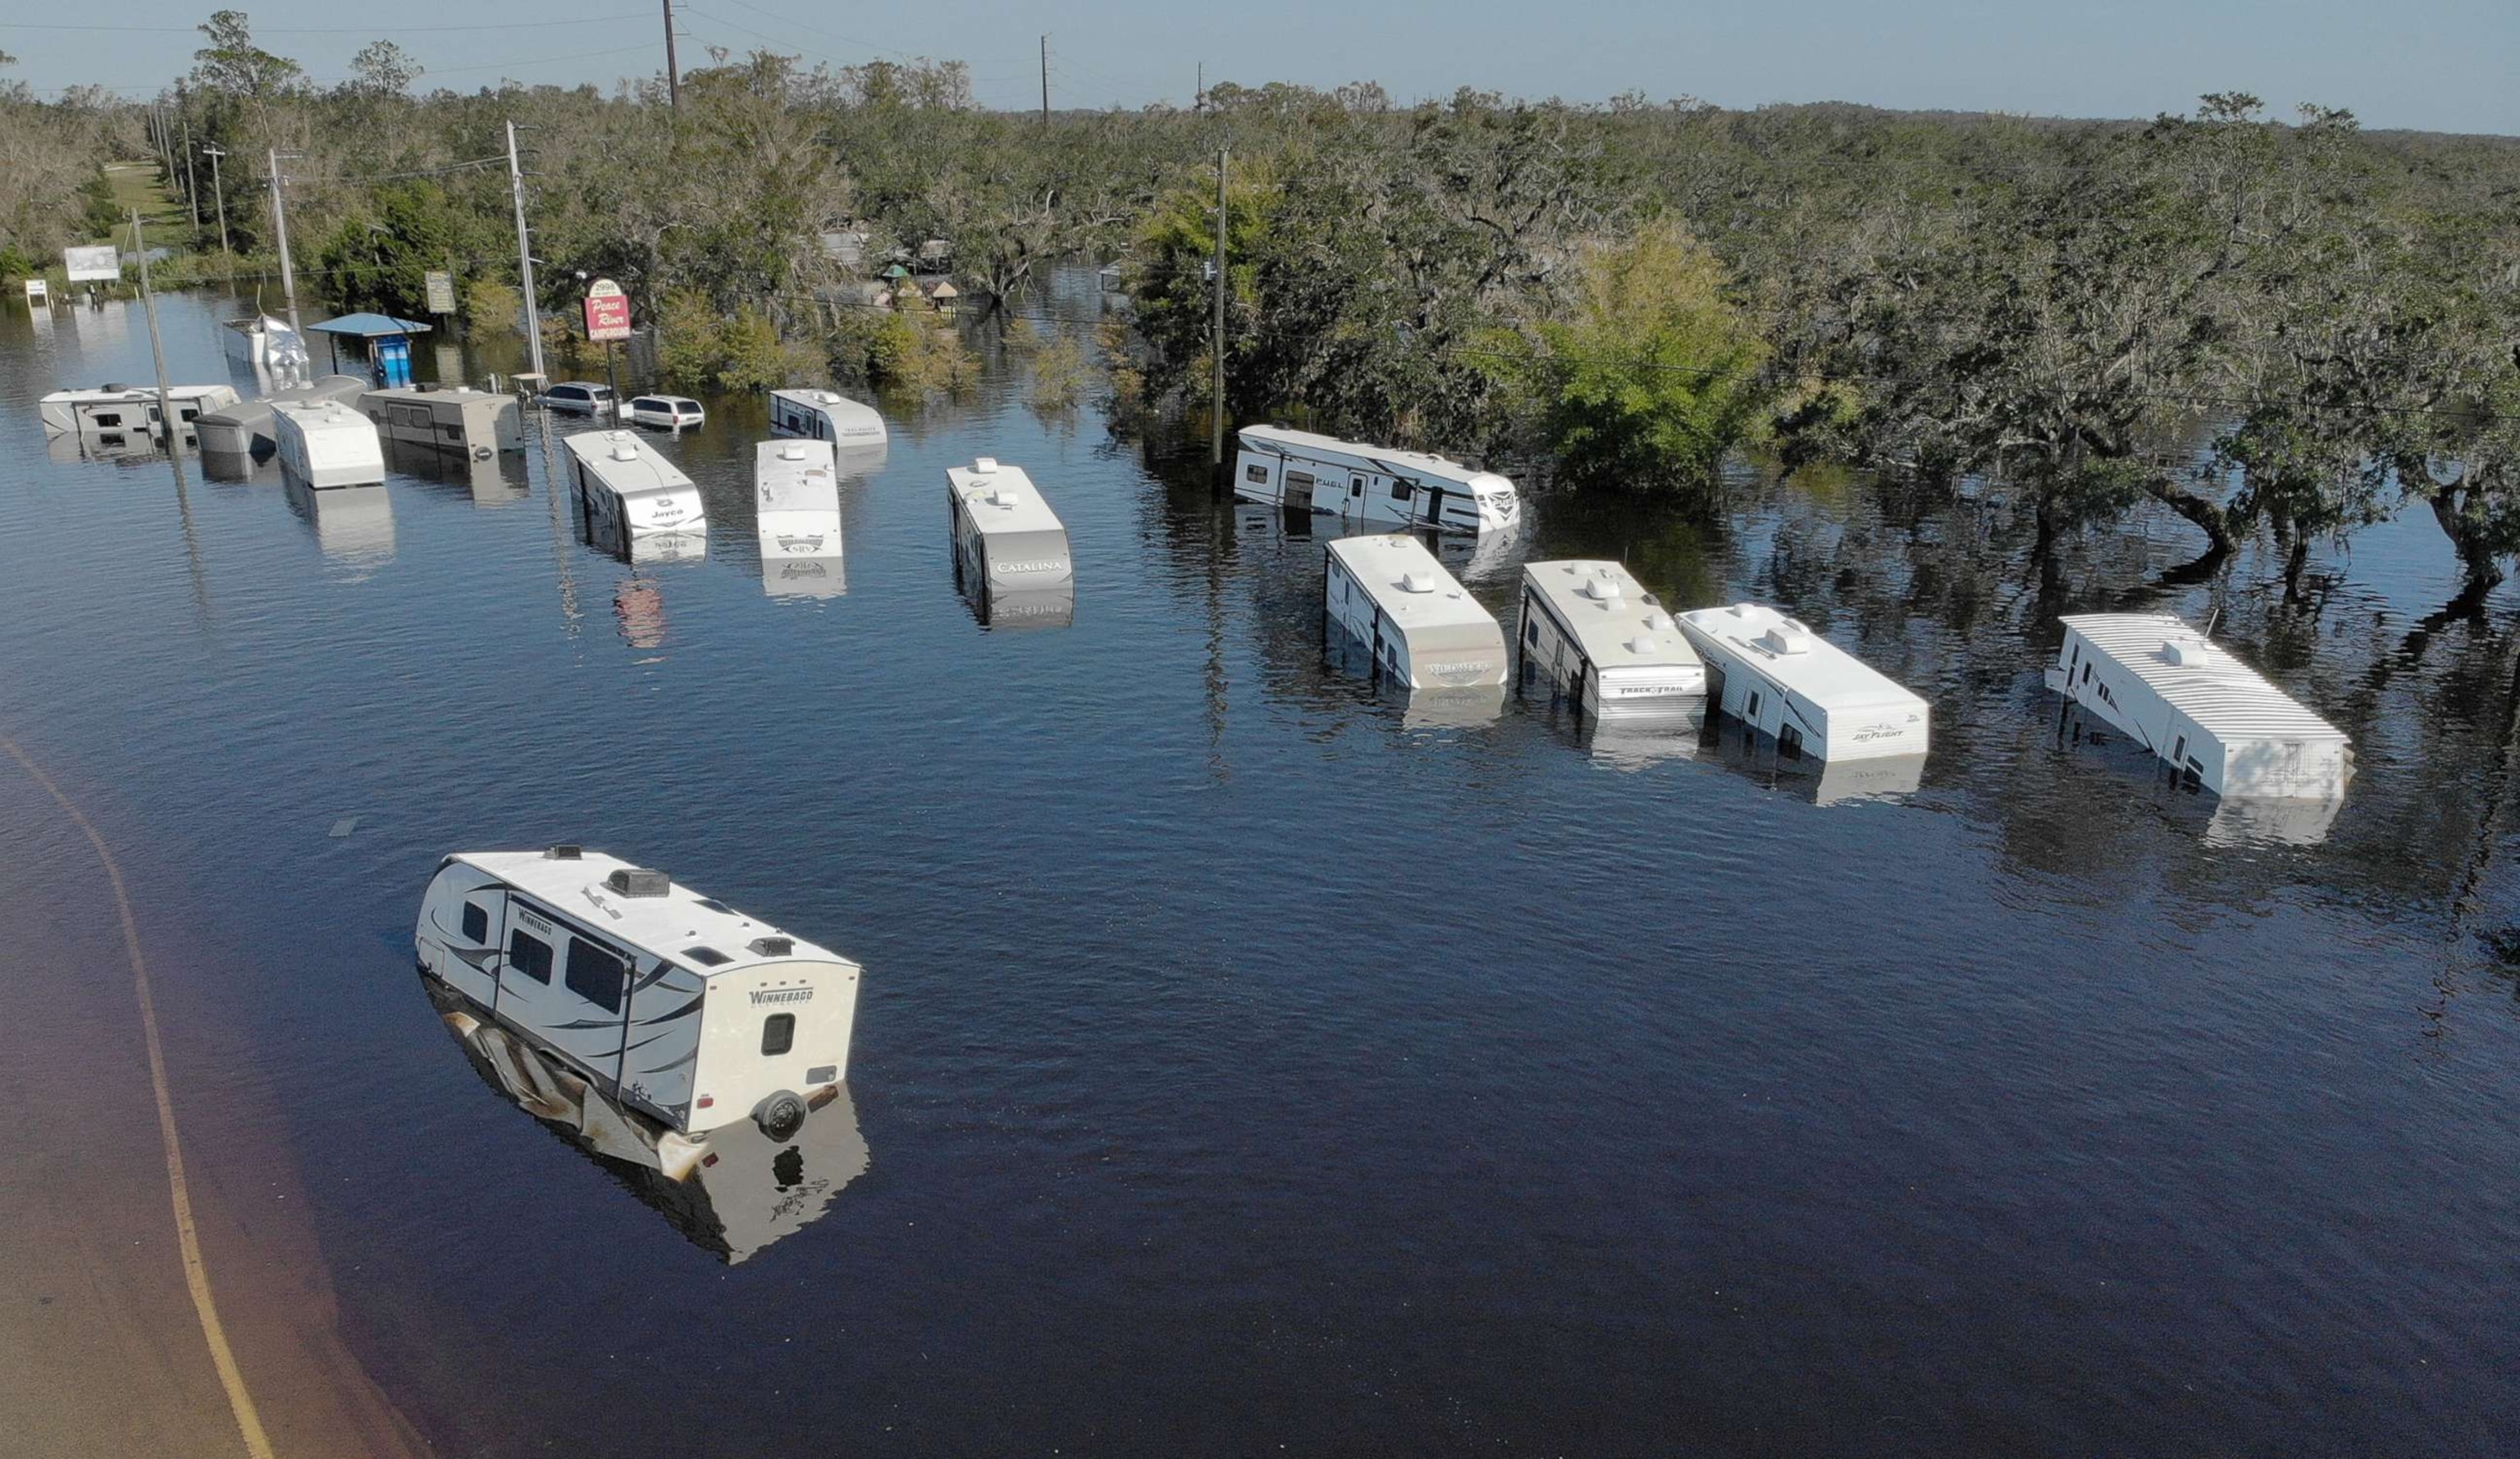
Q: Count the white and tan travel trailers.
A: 13